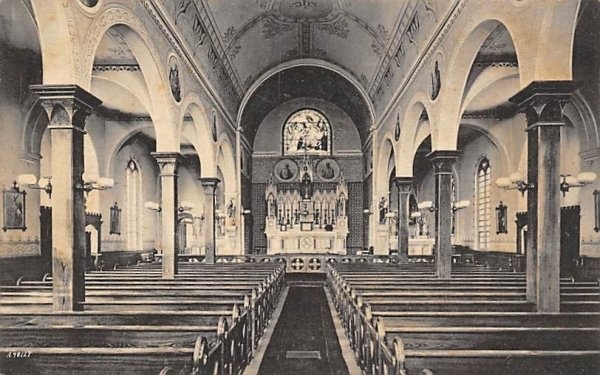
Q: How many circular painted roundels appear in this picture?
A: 2